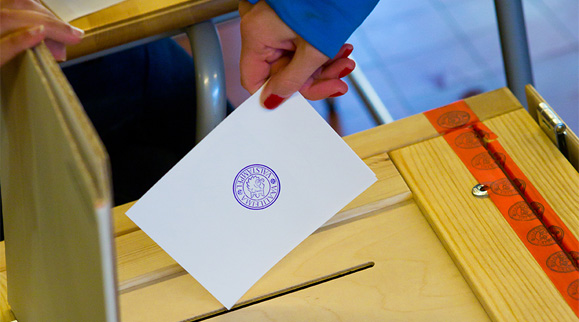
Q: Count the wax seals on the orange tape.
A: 8